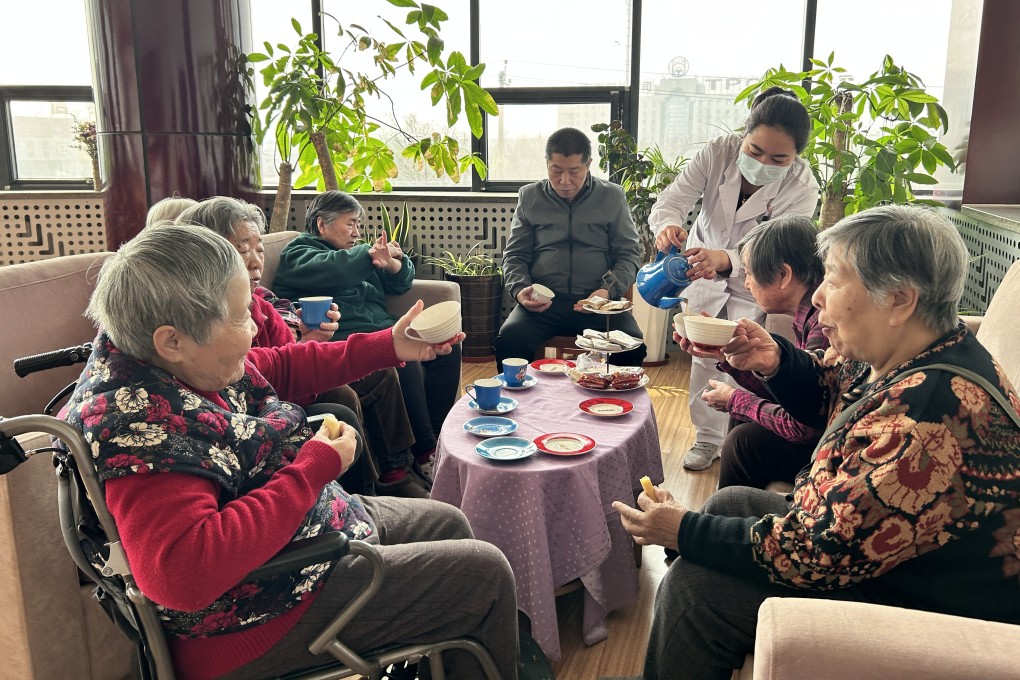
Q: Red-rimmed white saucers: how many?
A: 3